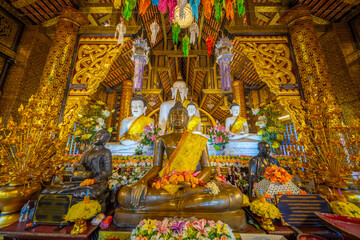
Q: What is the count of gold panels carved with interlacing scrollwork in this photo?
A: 2